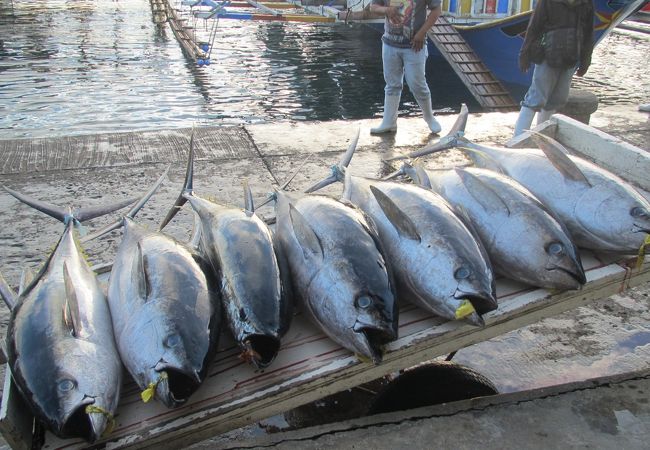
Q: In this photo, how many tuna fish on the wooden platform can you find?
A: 7